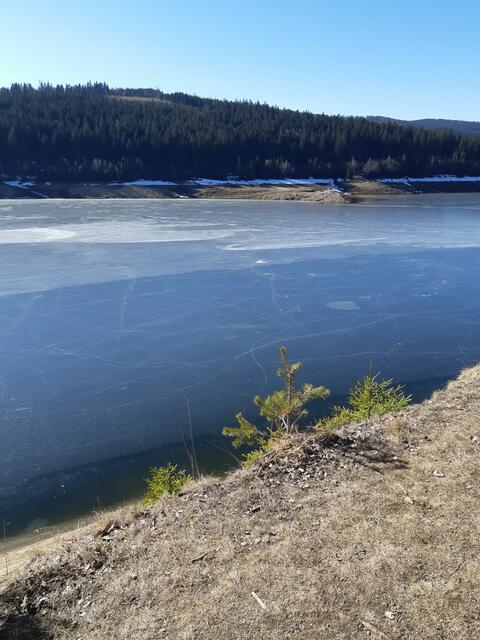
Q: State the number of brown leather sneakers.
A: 0